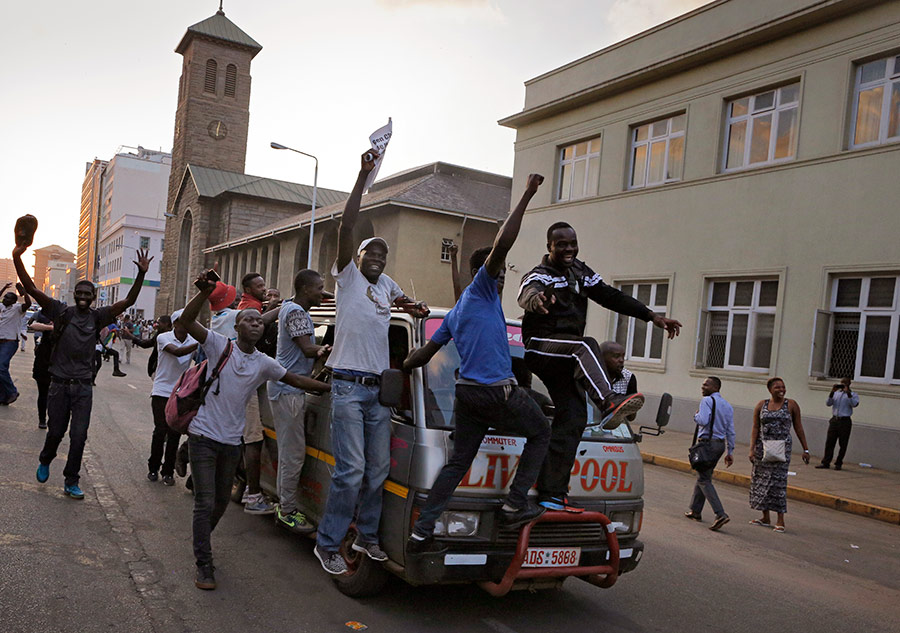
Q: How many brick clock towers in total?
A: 1